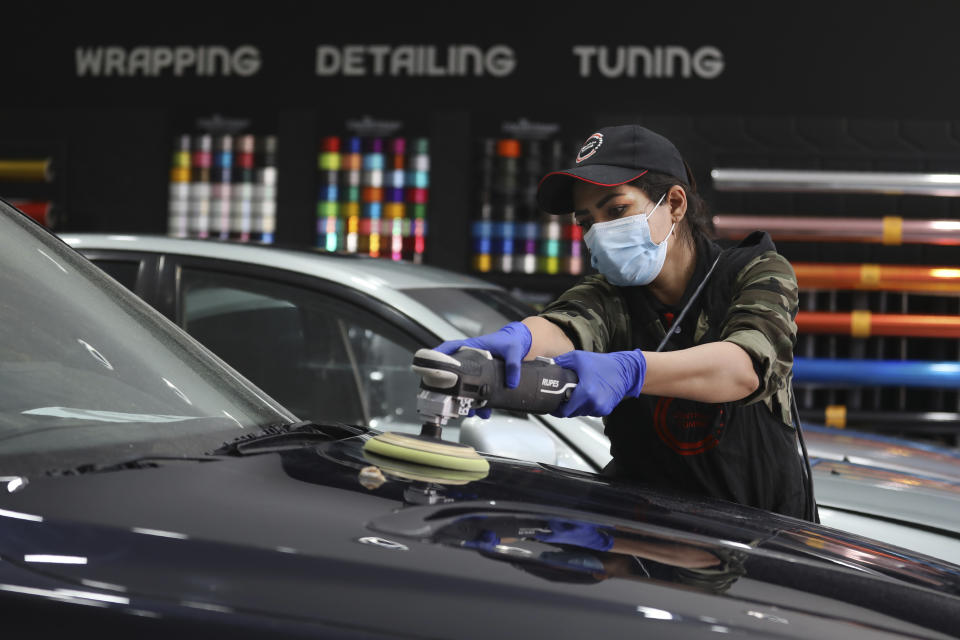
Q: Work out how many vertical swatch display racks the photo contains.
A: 3